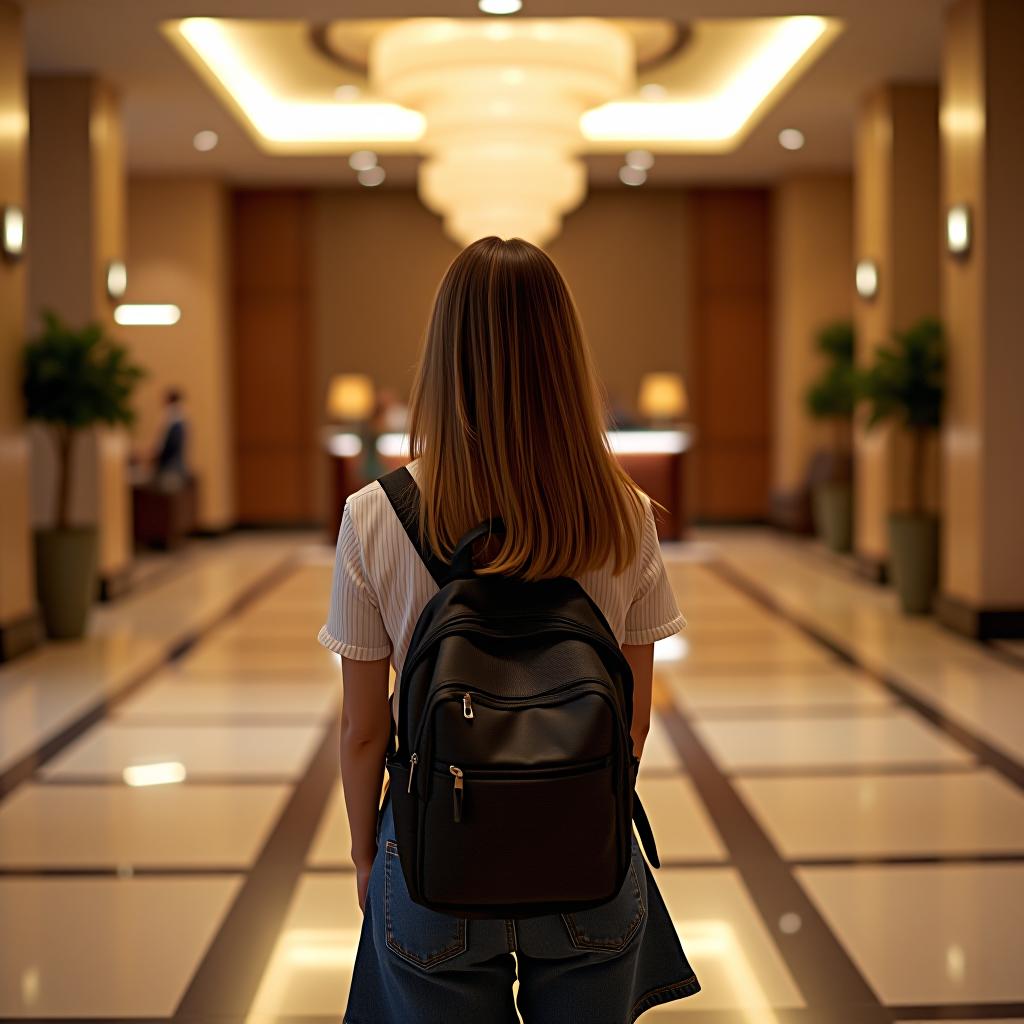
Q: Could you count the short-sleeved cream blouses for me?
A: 1